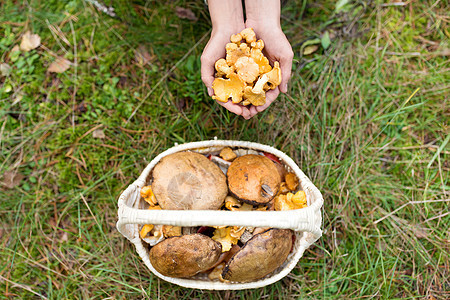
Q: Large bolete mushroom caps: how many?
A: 4